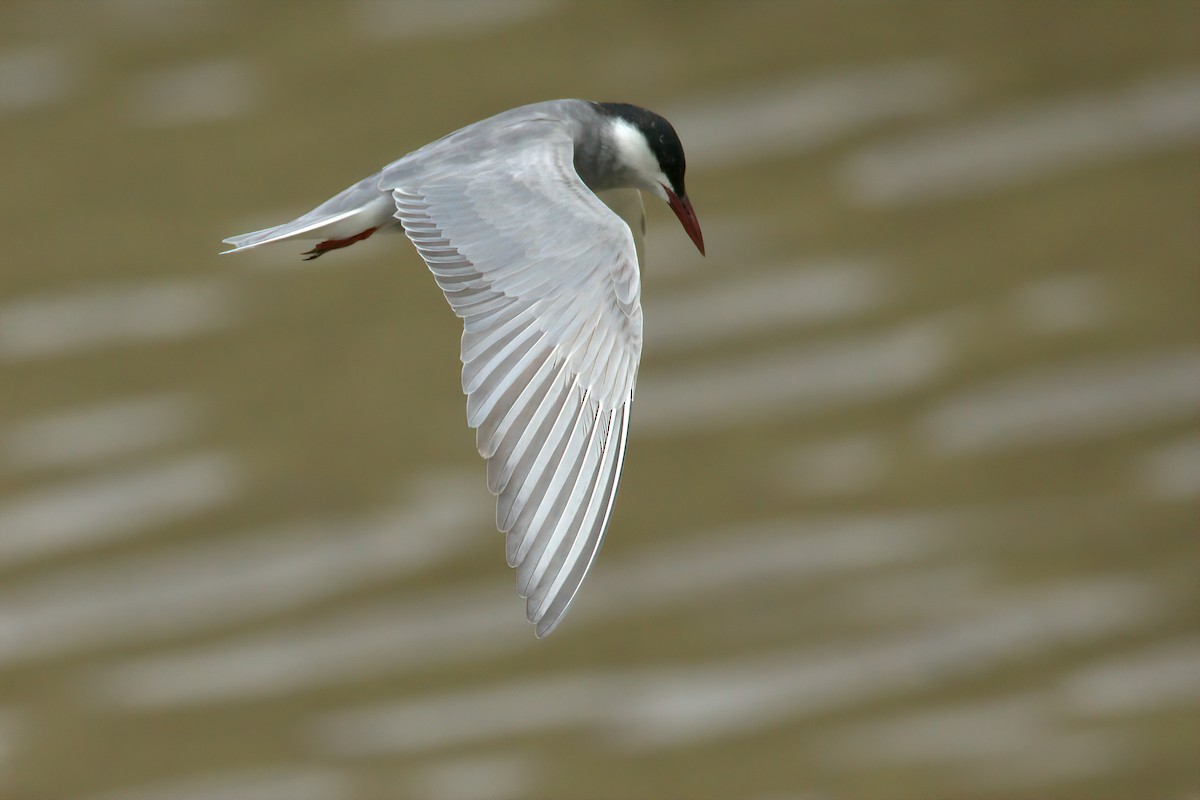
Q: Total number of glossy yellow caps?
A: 0